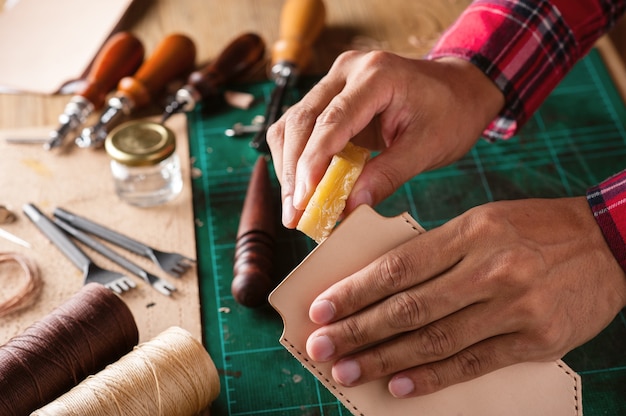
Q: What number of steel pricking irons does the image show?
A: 3